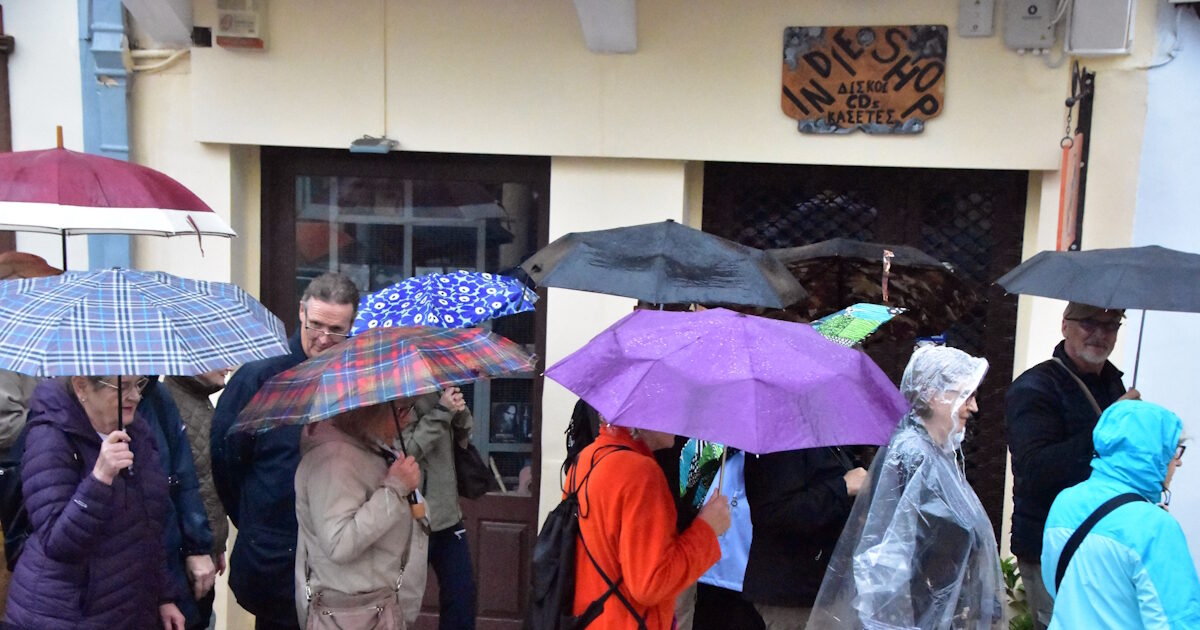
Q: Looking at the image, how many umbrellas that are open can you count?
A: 9